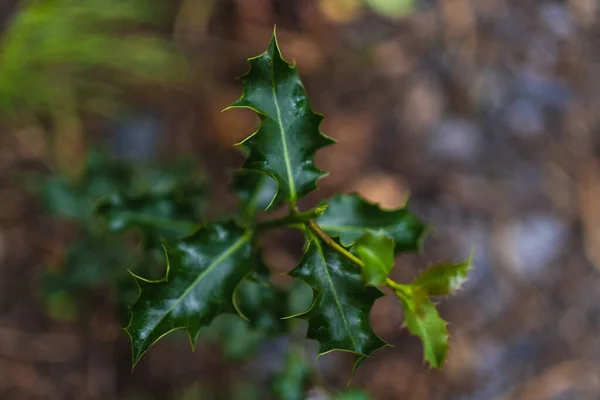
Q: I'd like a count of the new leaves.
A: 3